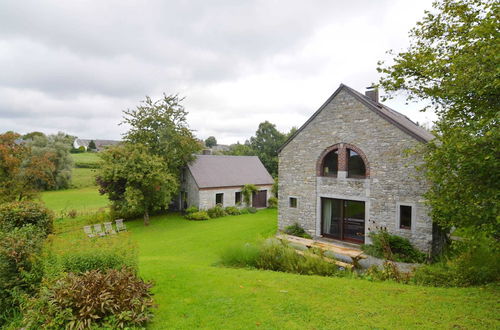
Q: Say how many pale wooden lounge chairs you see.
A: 4